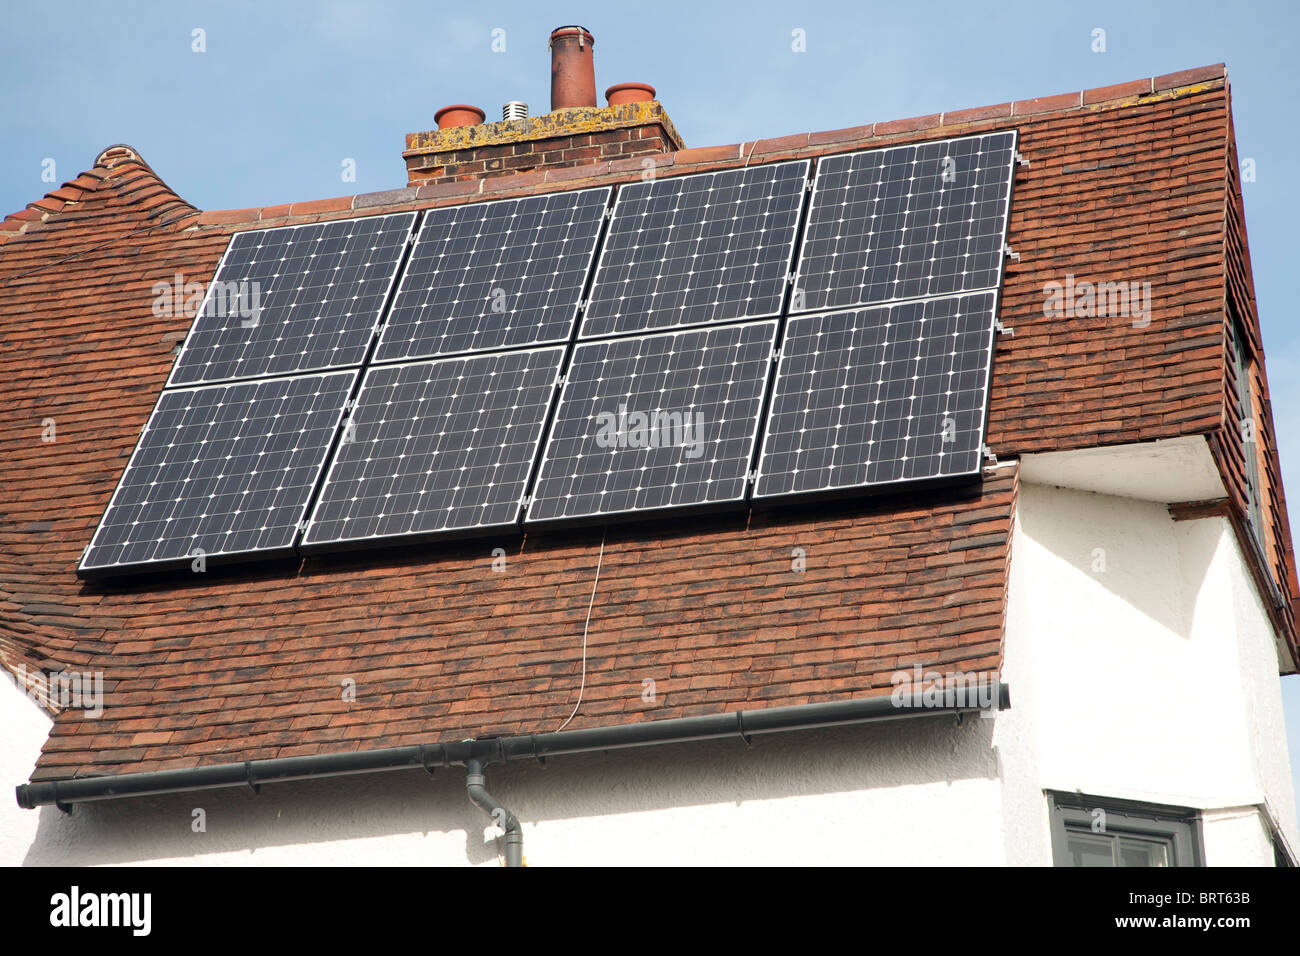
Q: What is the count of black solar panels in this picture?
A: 8